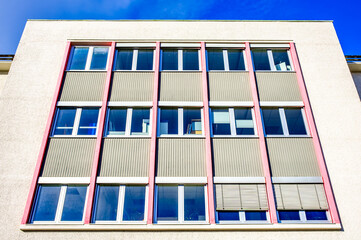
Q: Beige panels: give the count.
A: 10